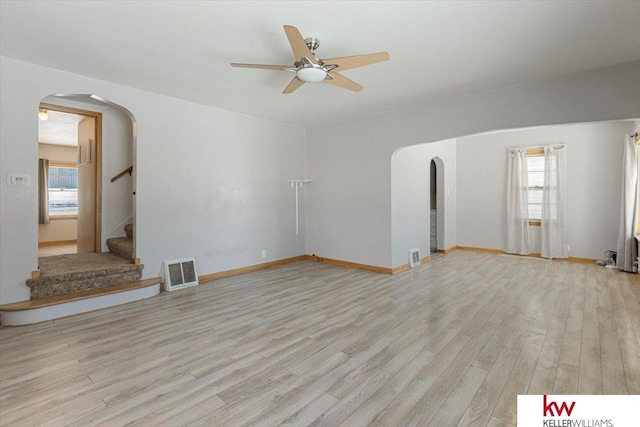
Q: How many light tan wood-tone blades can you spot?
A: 5